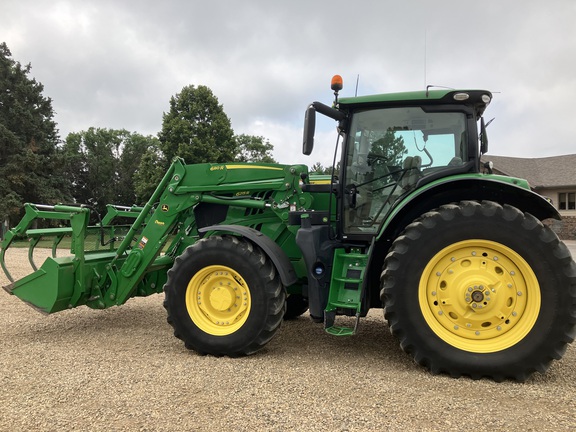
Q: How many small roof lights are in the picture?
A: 2